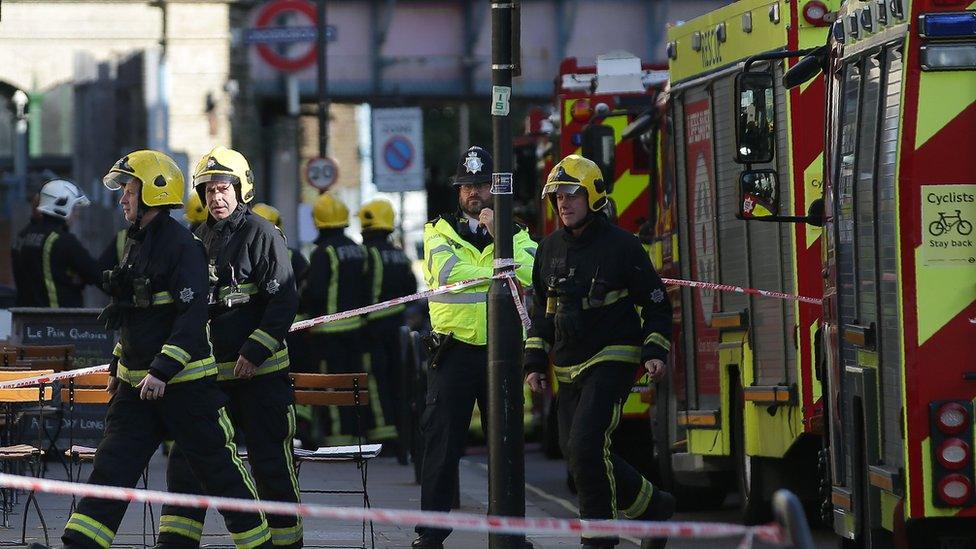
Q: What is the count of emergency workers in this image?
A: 9